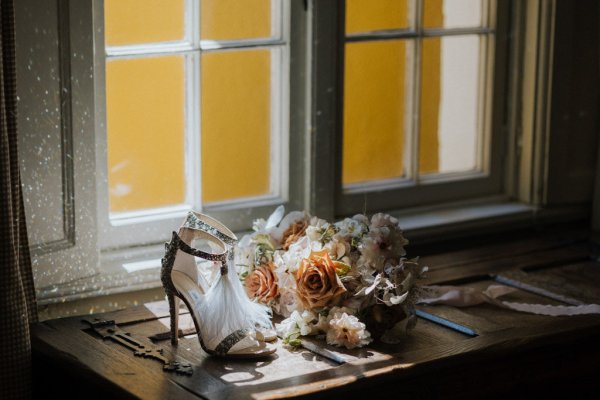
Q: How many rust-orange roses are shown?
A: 3